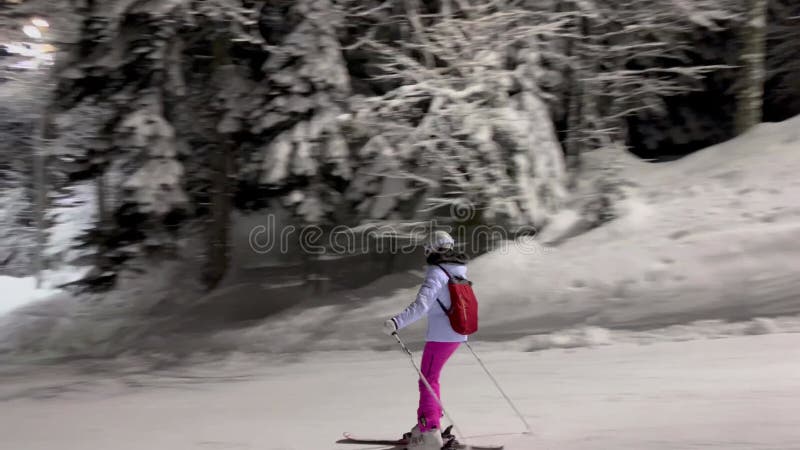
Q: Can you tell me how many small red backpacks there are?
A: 1